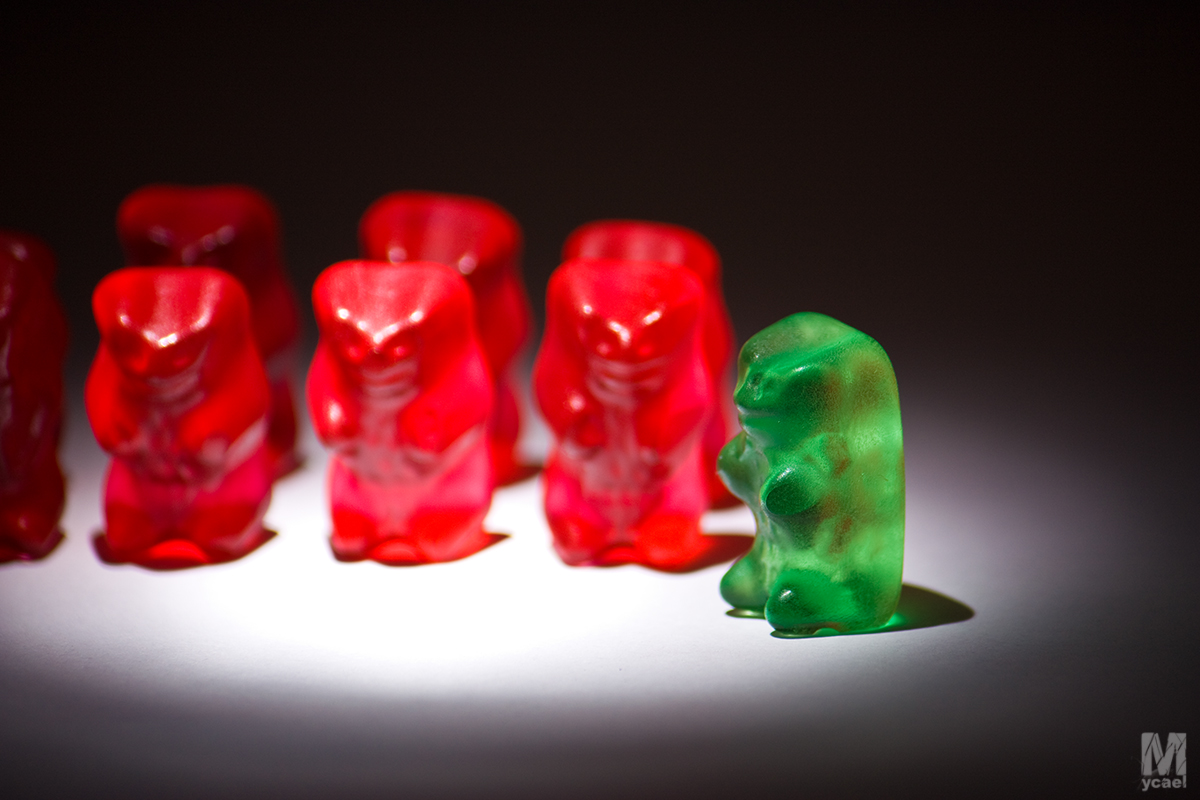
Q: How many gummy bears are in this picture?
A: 8